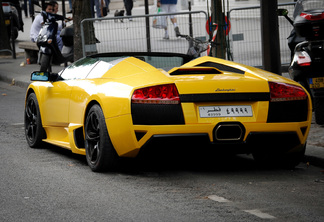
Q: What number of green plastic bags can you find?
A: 1